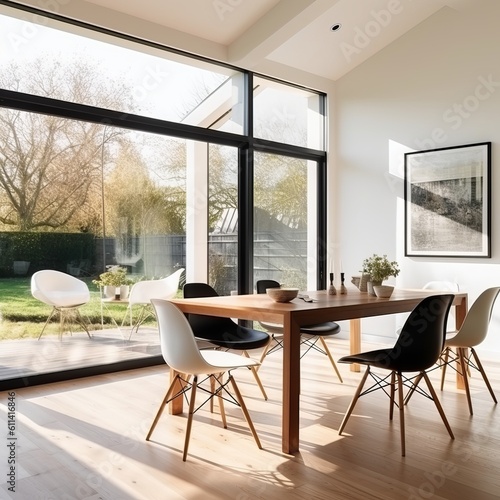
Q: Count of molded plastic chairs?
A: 8